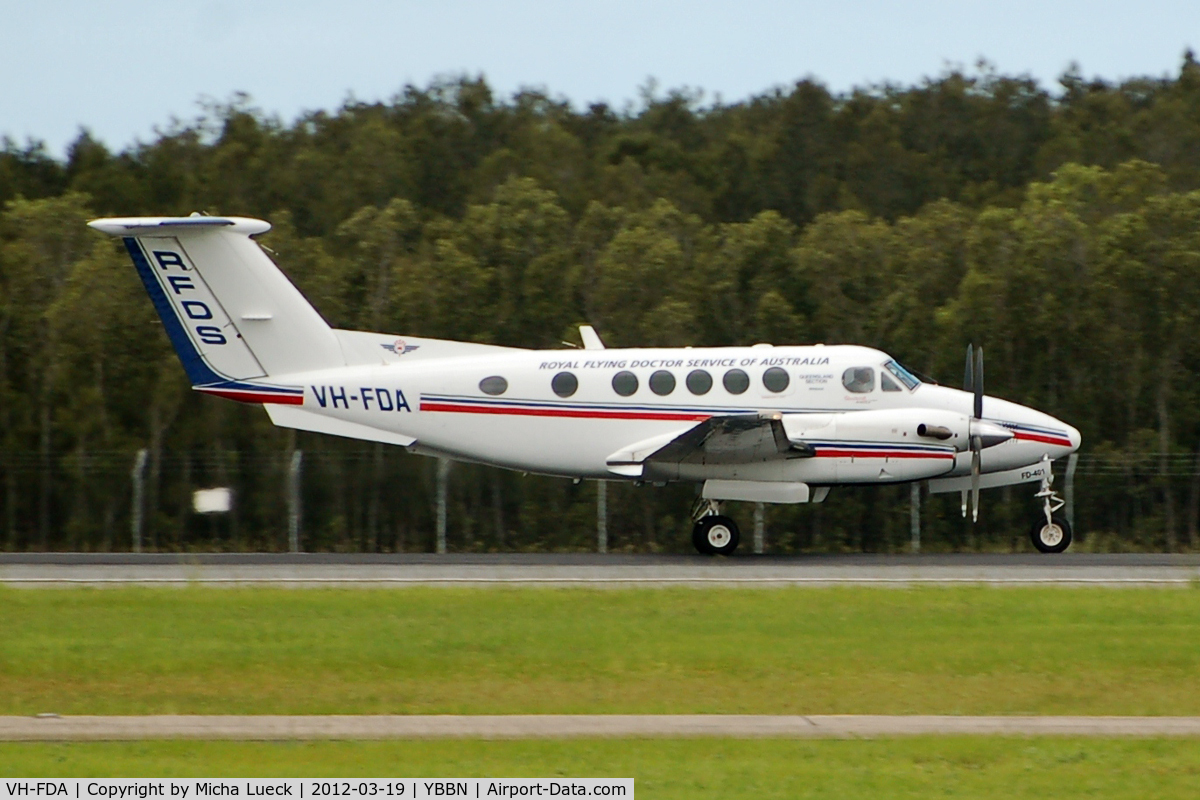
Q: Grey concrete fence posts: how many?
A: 7